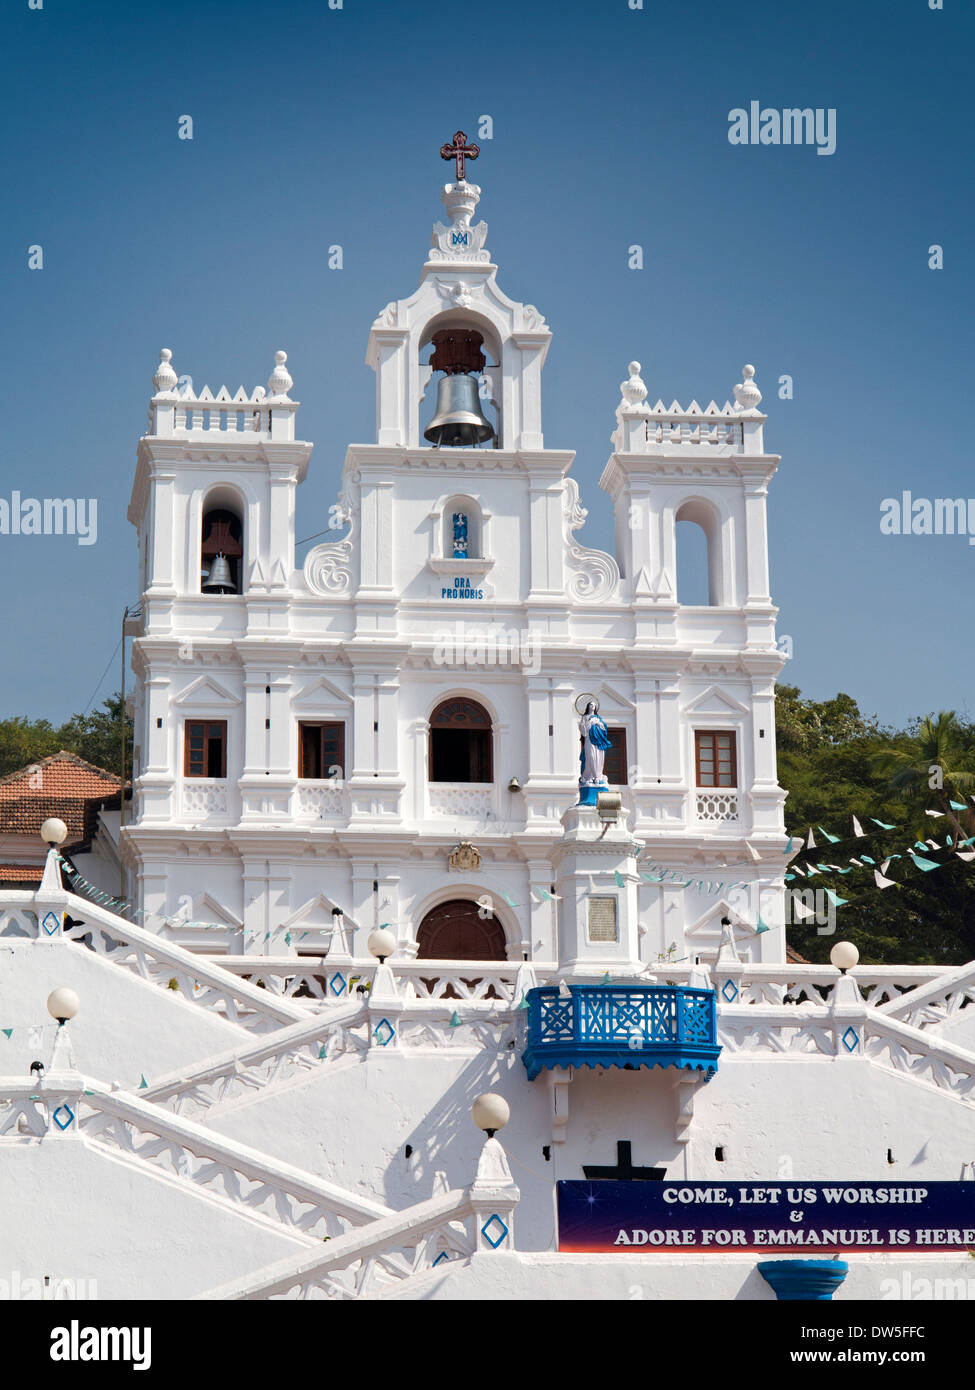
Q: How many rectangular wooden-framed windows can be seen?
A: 4